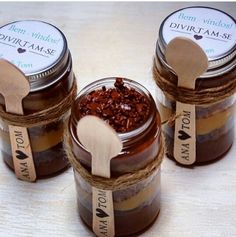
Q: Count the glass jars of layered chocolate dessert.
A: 3